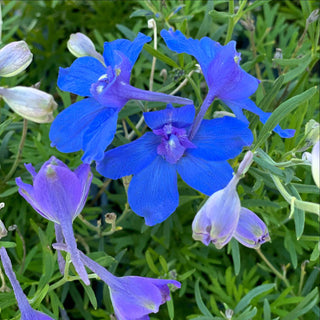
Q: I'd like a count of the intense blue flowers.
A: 3